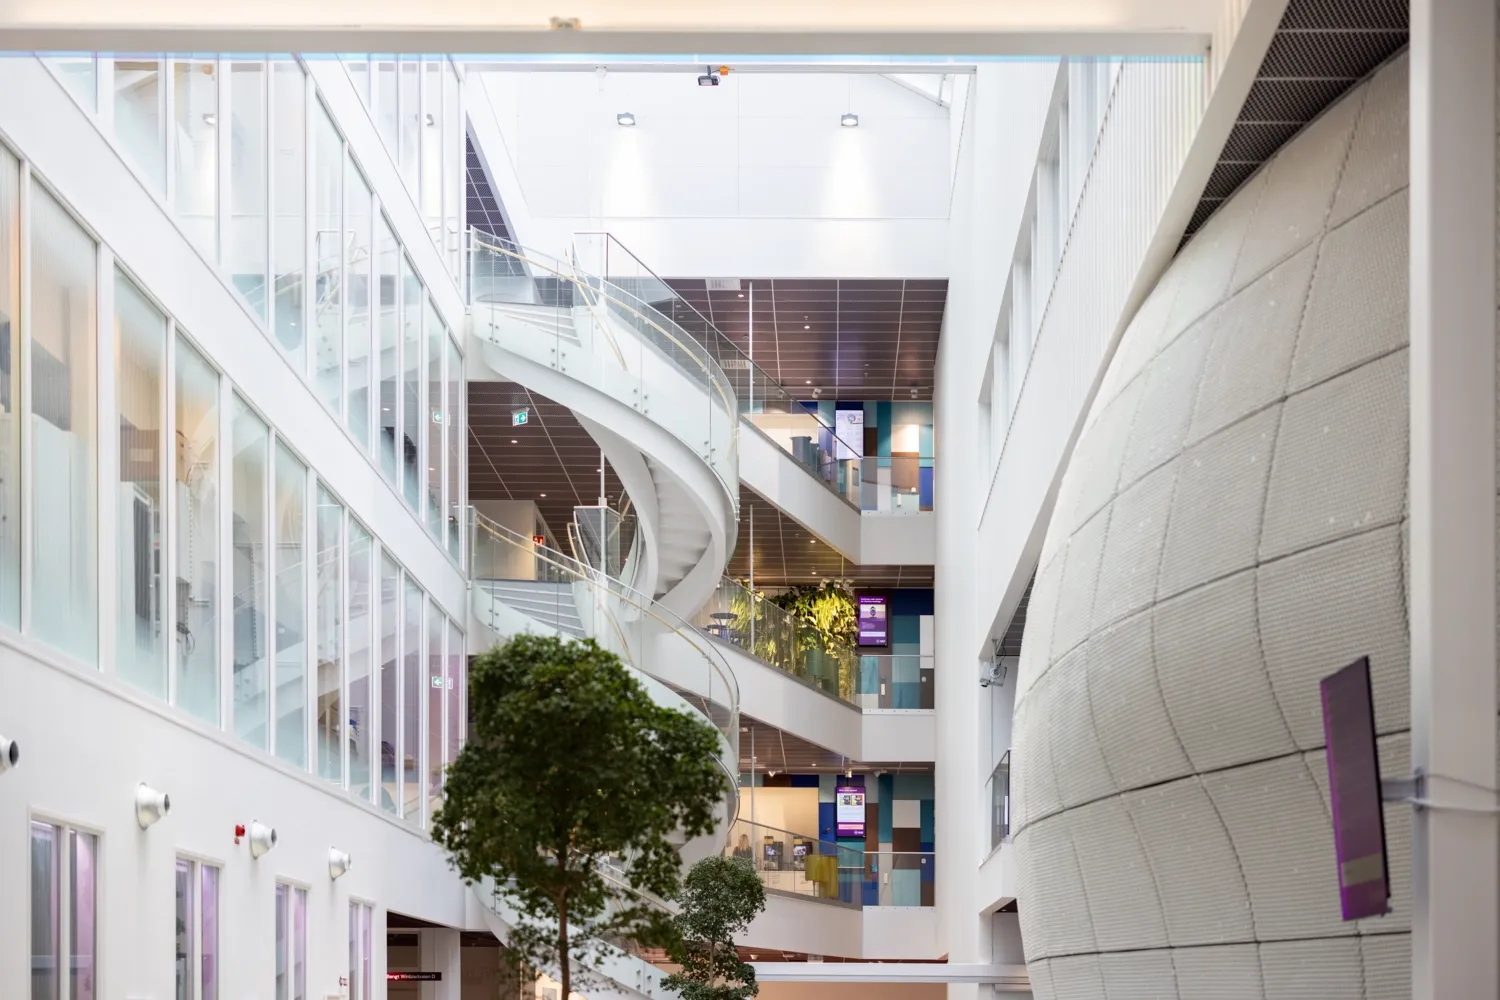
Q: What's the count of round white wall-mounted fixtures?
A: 4